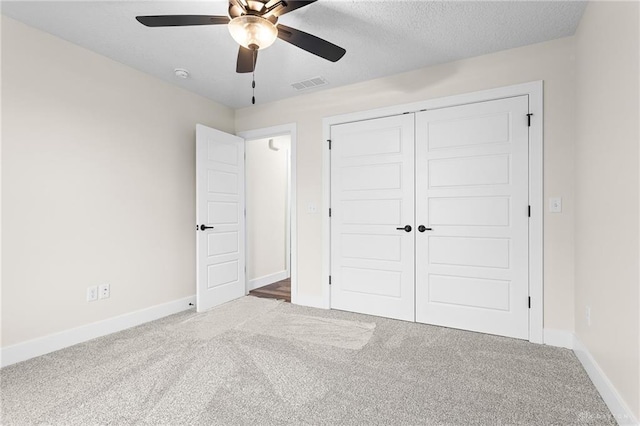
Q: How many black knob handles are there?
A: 3